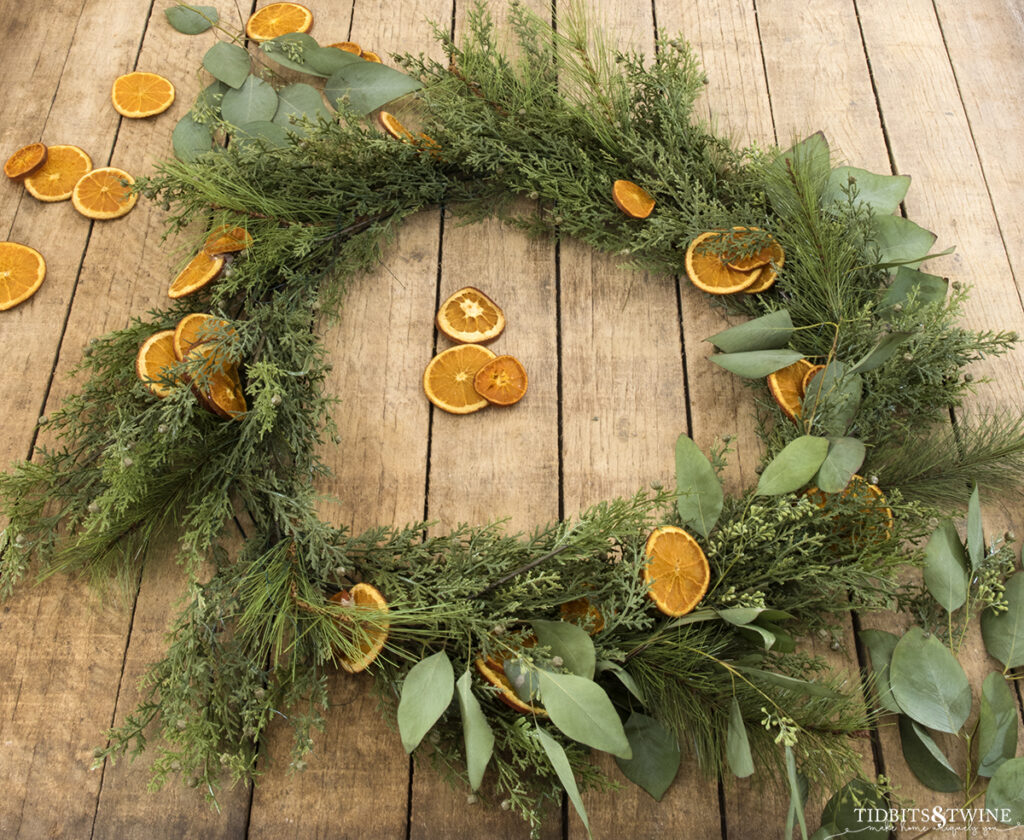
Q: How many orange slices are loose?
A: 11